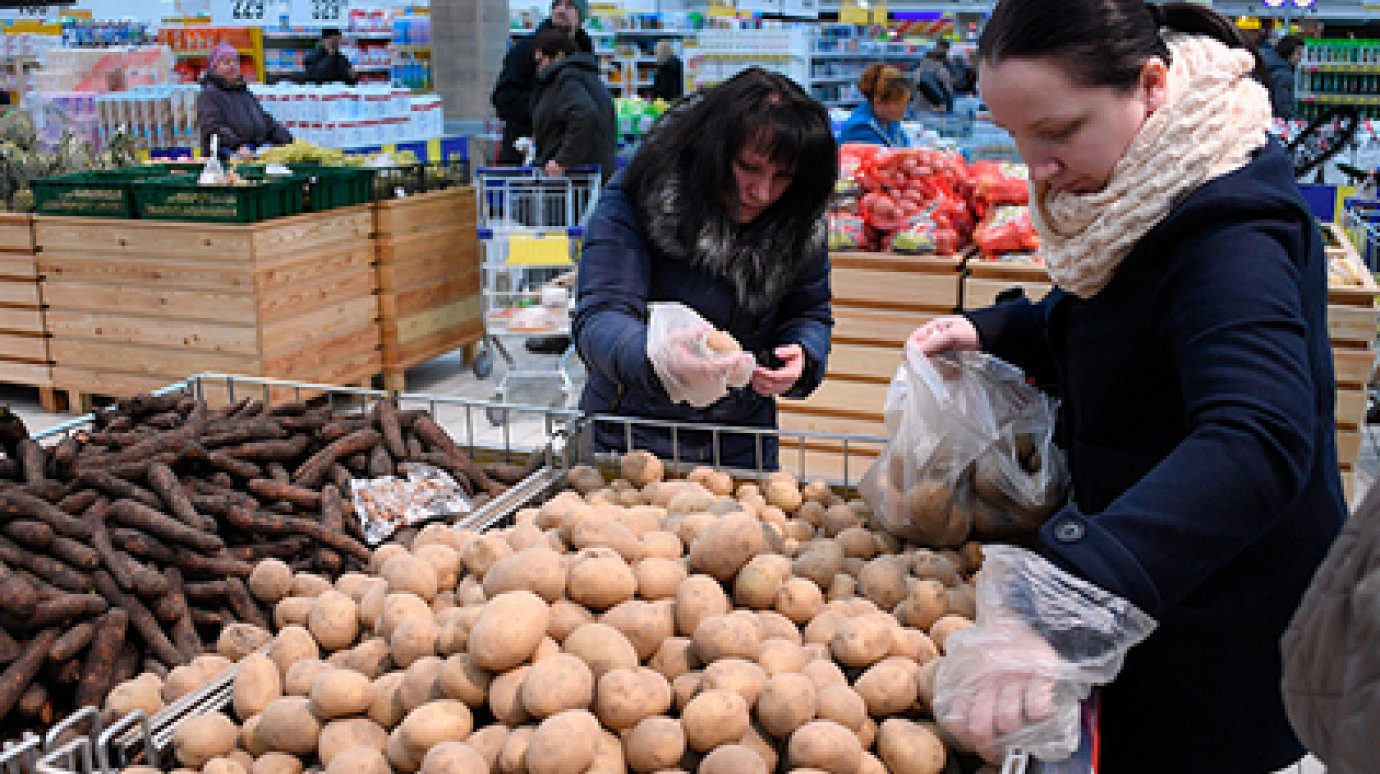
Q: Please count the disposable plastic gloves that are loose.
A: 2